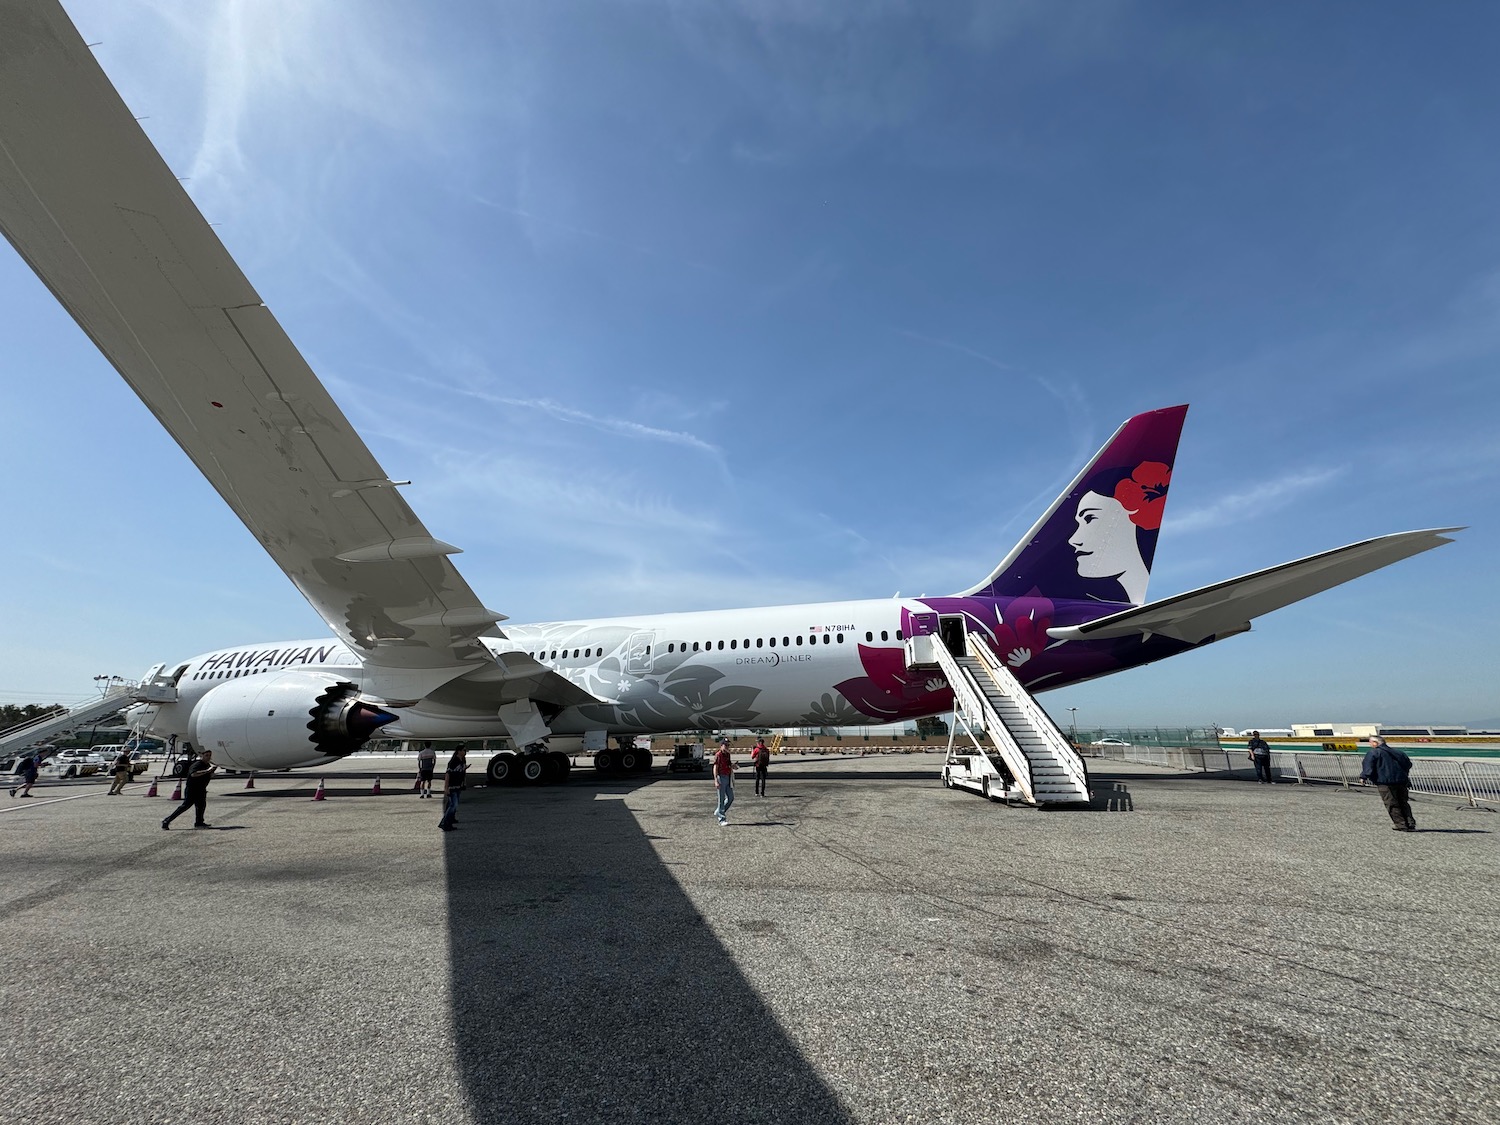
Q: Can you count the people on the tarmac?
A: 9